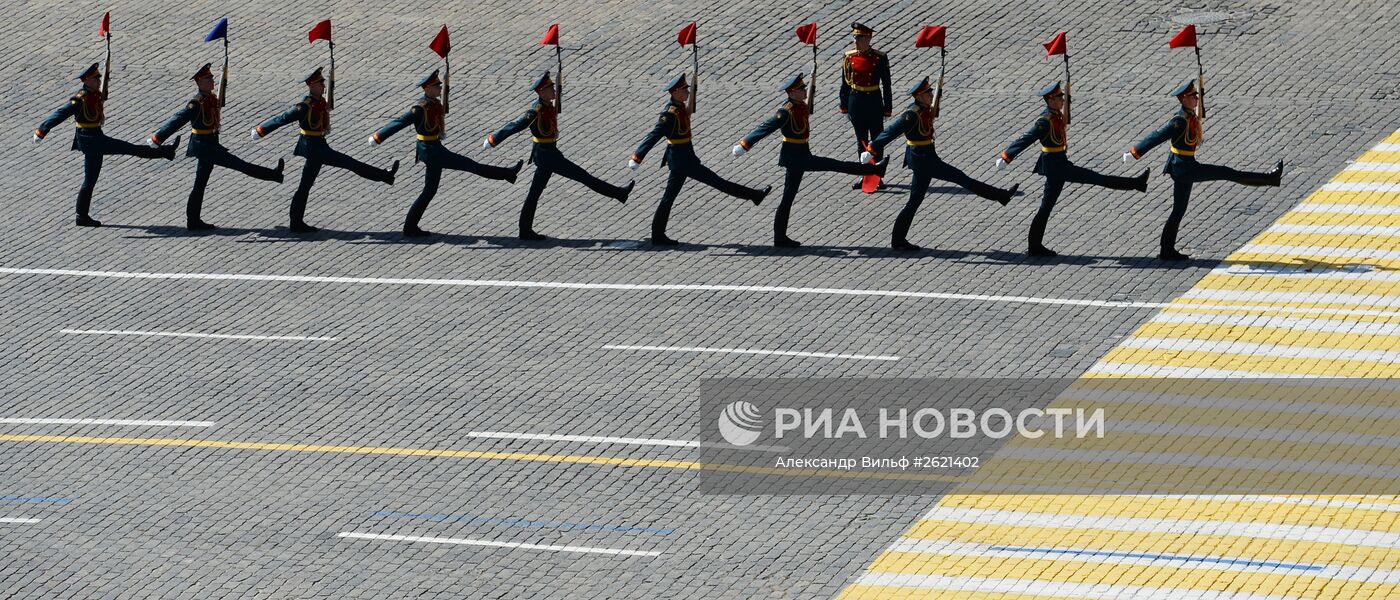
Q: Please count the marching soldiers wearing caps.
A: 10